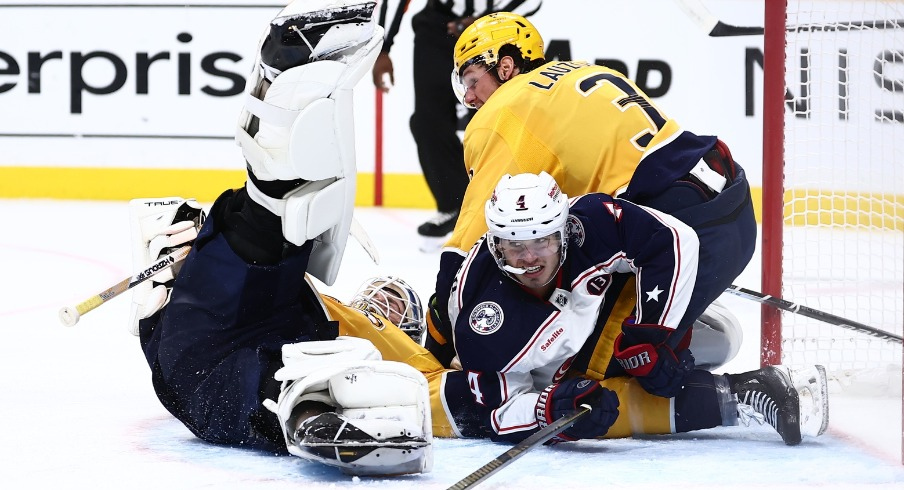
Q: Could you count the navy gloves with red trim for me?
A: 2